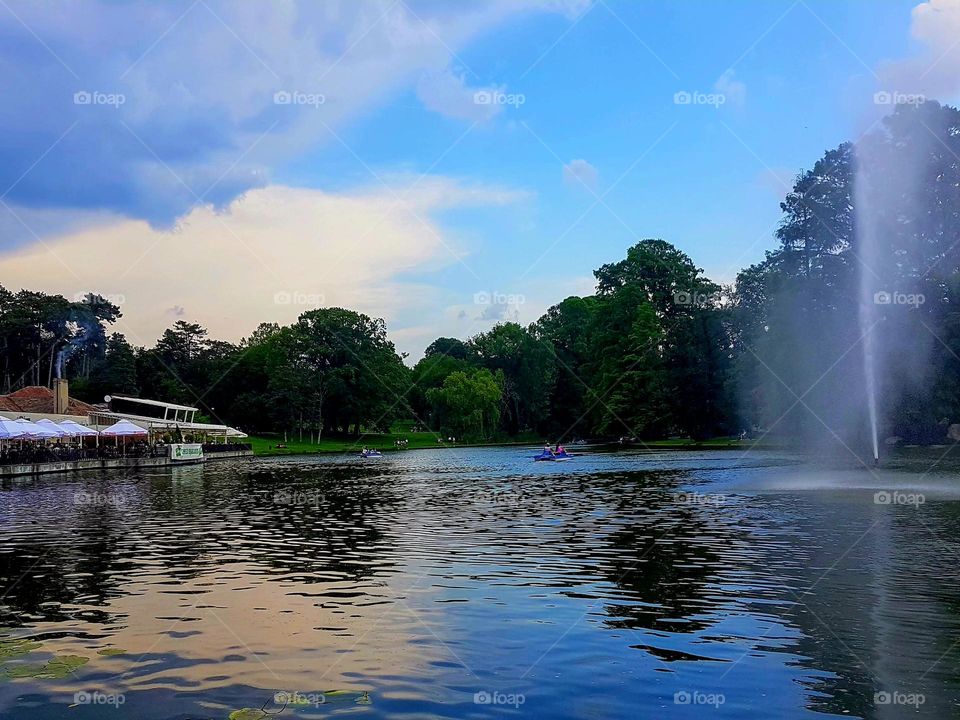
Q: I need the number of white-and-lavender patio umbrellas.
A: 5